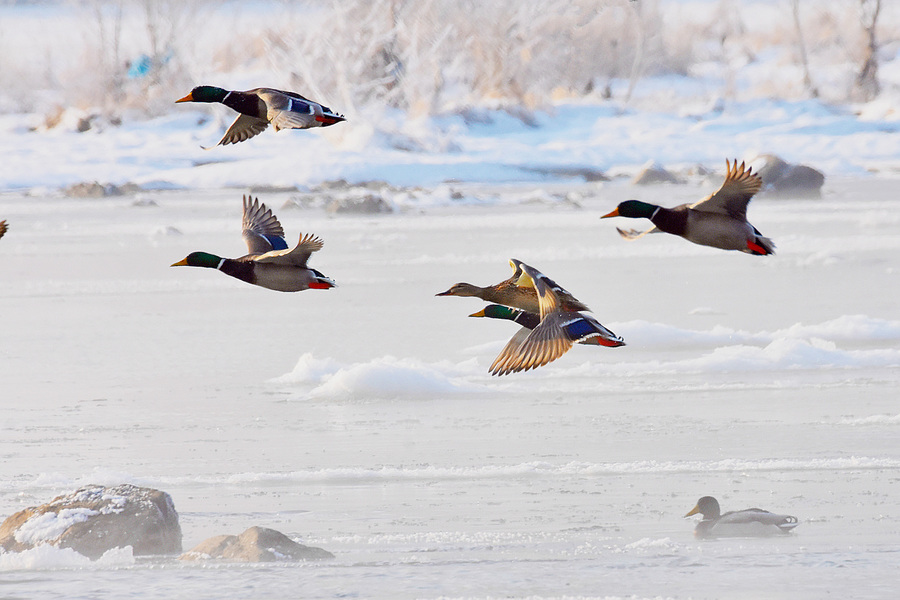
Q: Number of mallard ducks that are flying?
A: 5